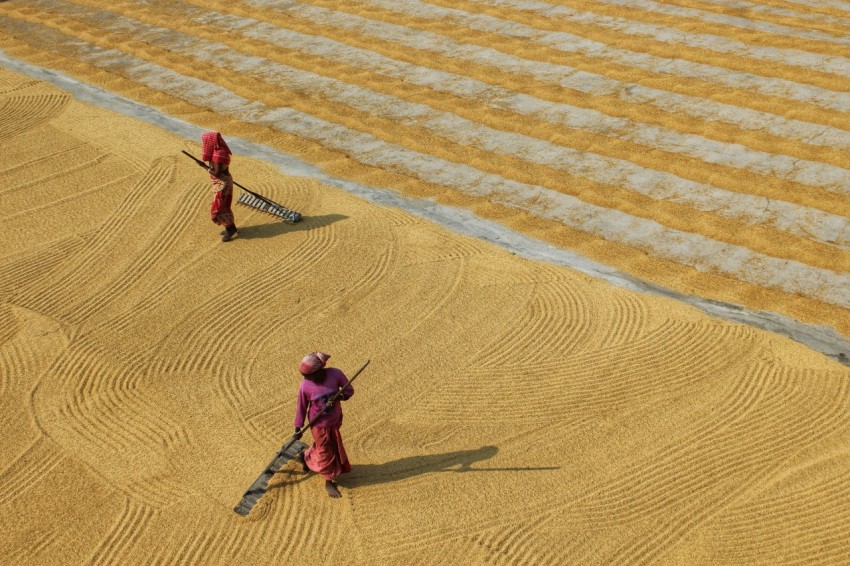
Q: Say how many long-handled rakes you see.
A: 2